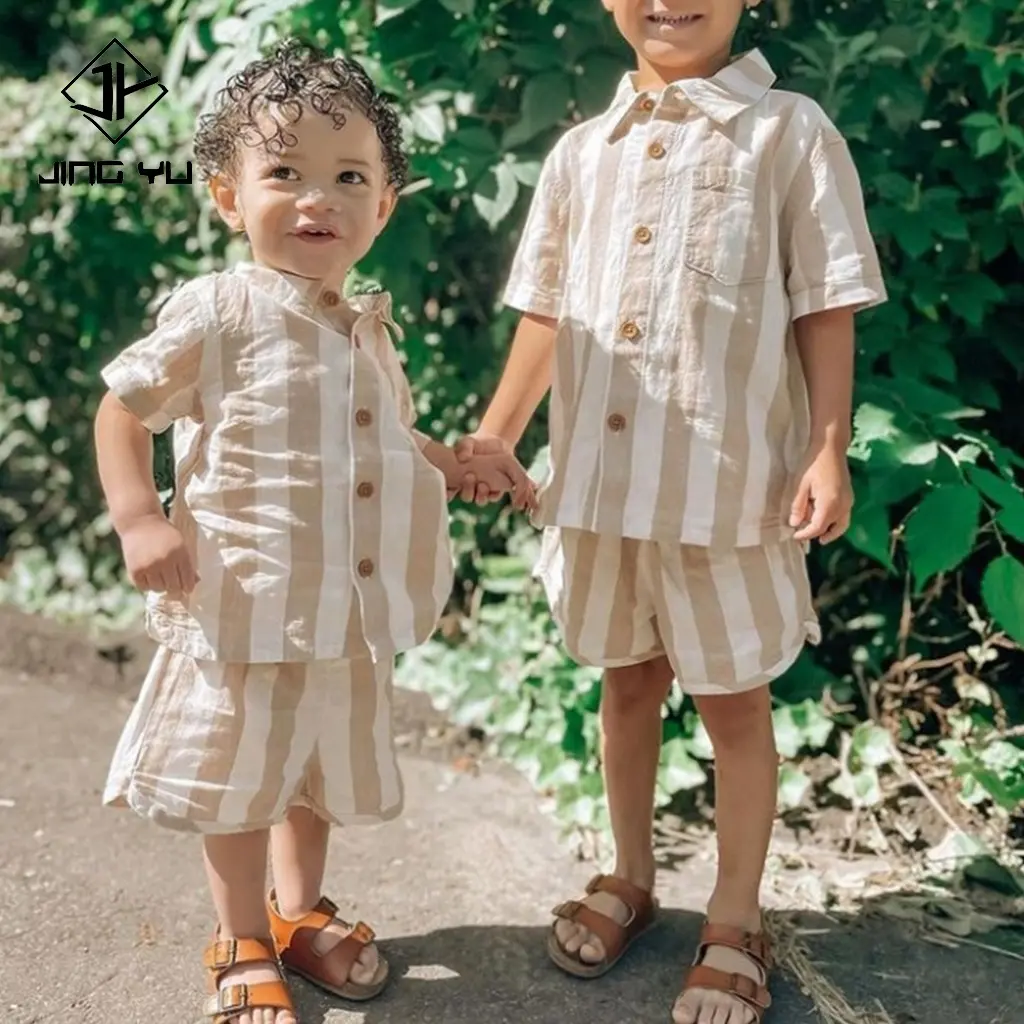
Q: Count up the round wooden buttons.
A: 9